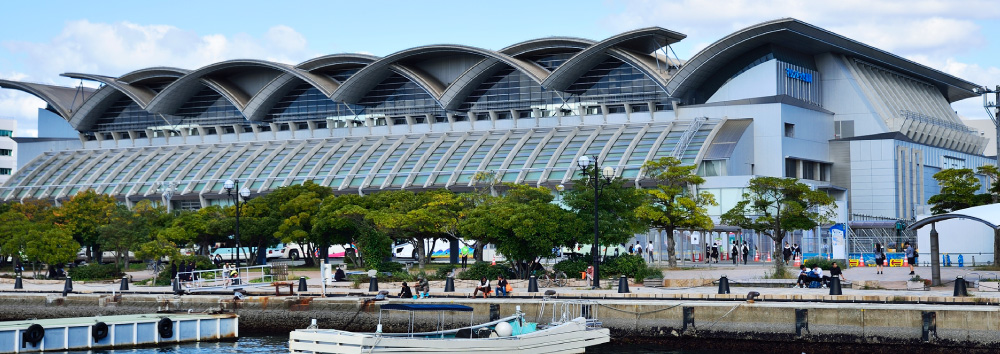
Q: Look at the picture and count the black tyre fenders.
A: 3